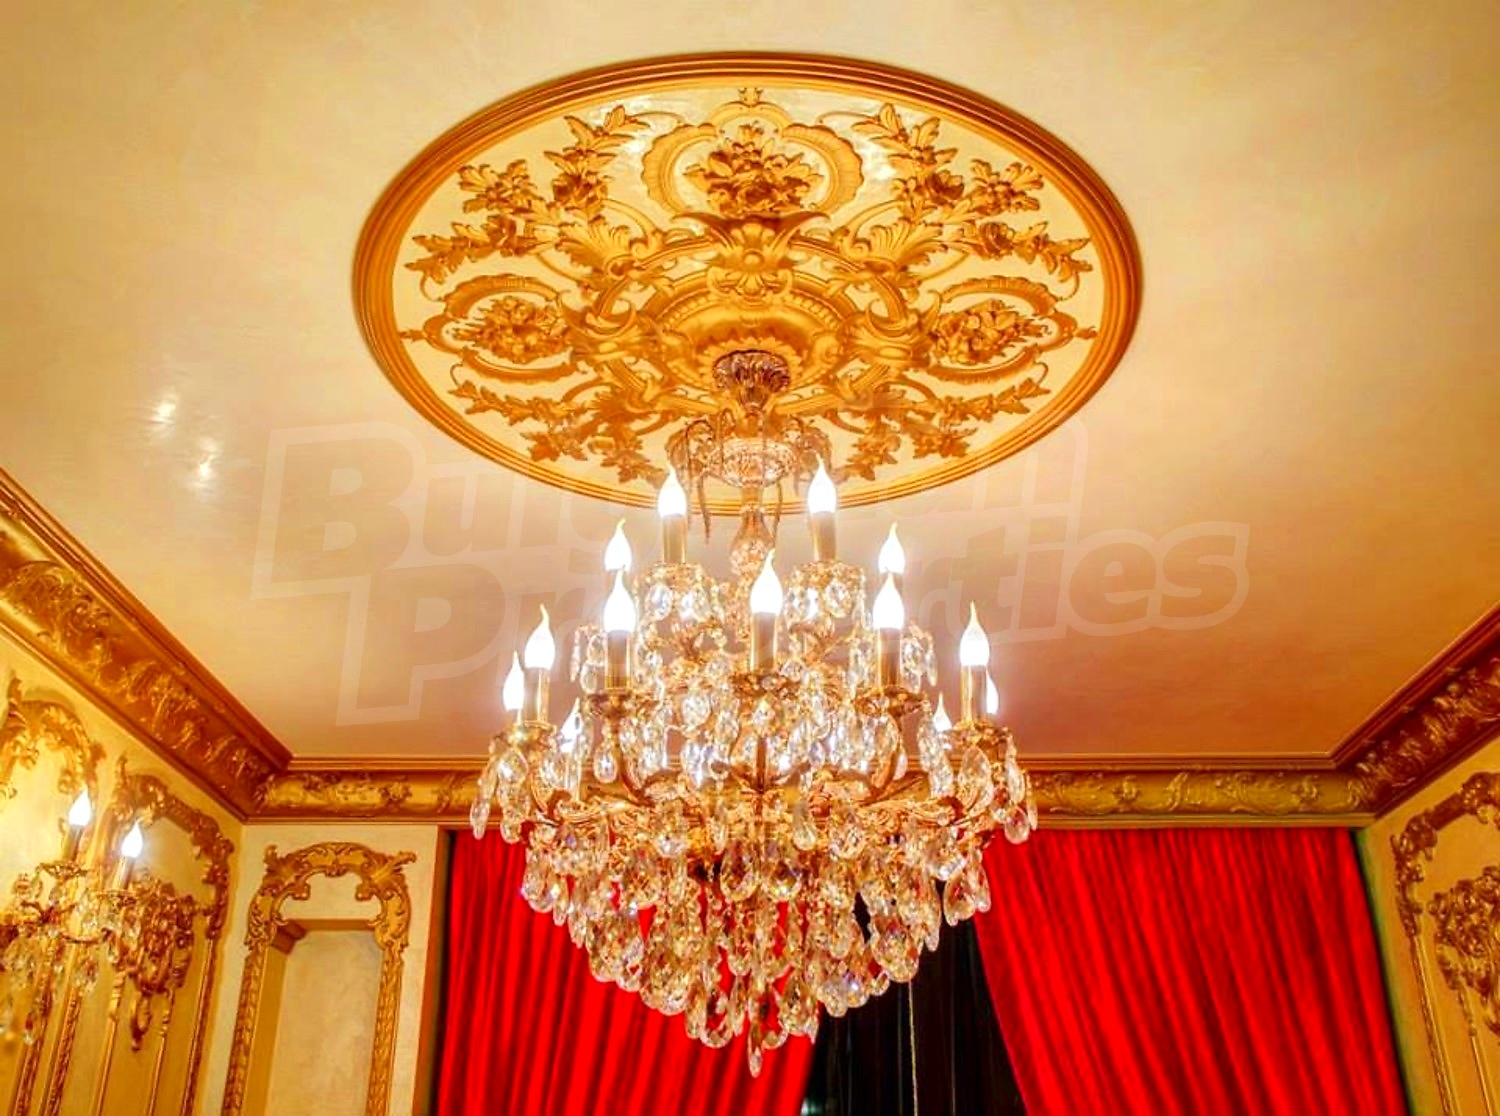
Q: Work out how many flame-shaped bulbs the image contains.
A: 15